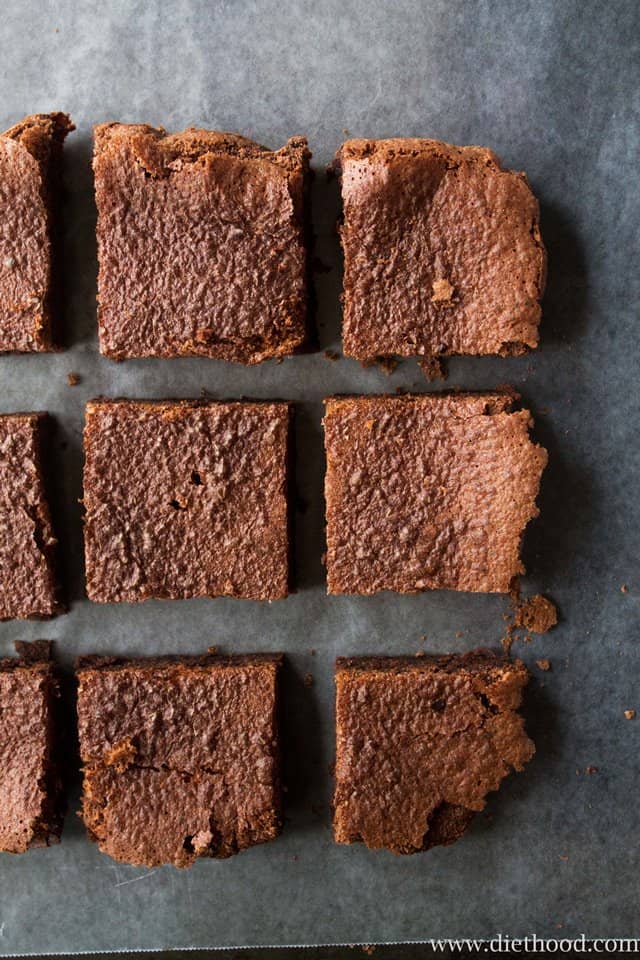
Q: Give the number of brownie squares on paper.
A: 9